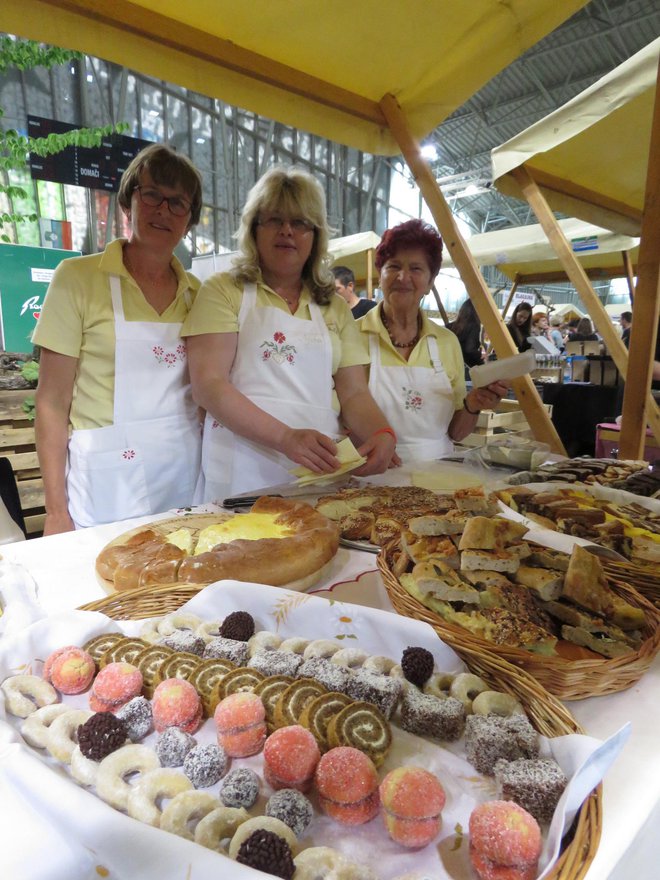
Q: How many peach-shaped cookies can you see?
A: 8